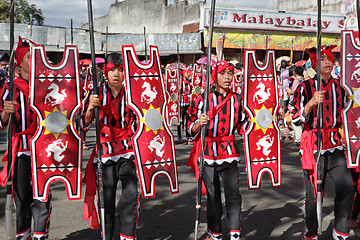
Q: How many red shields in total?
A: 9